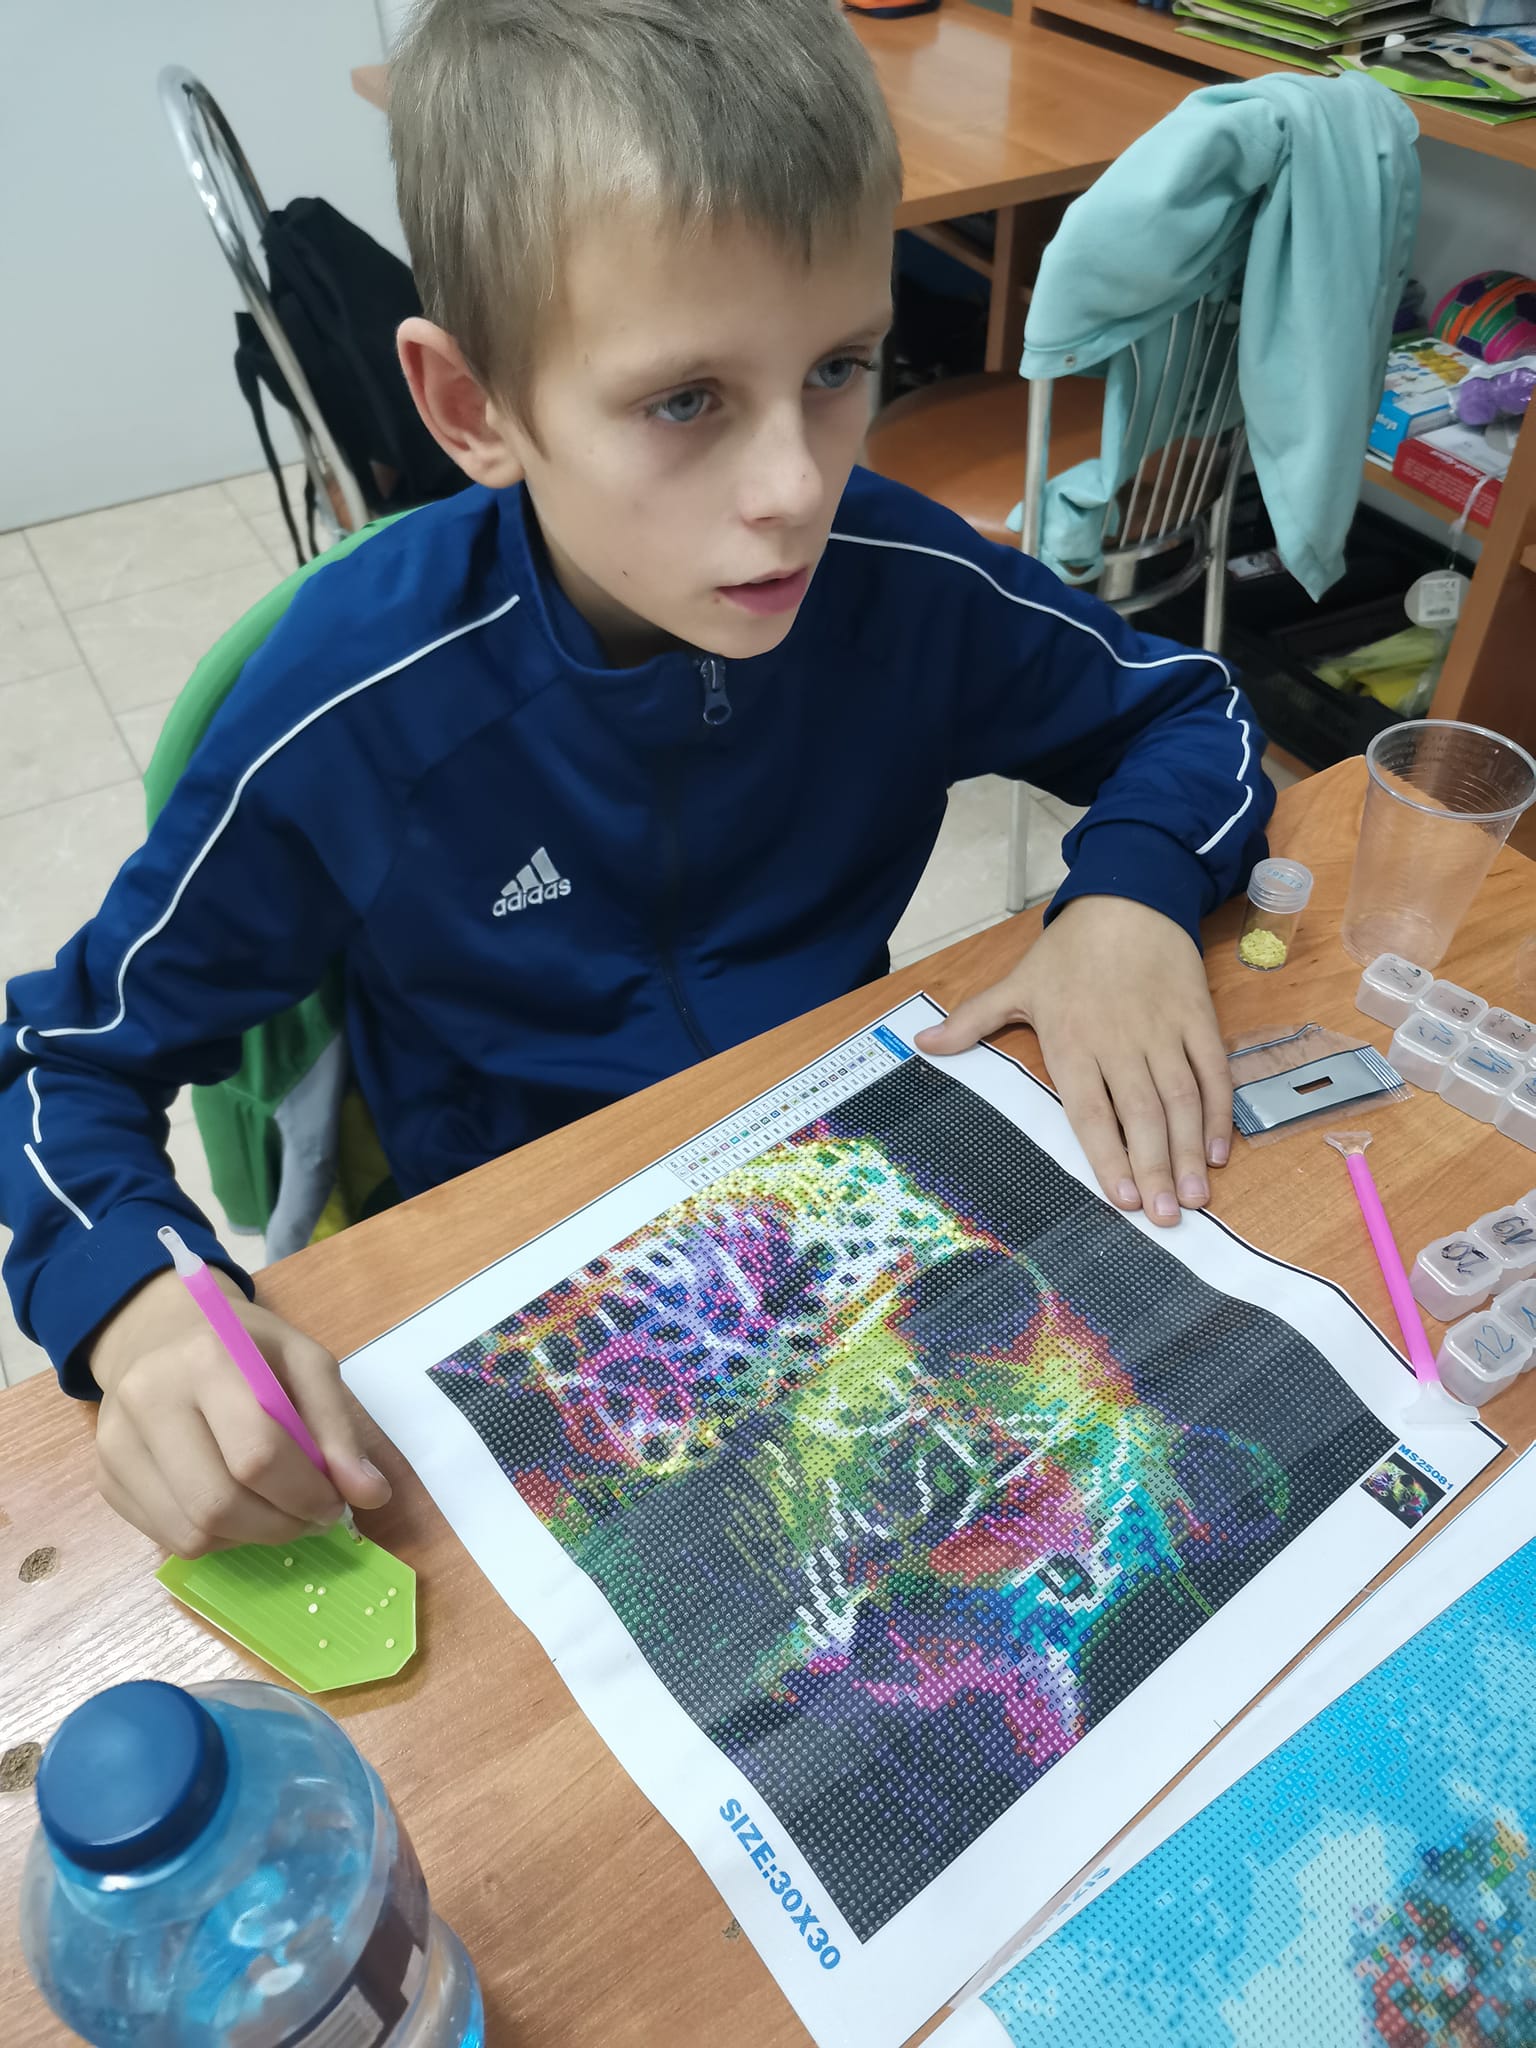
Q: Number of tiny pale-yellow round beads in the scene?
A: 9